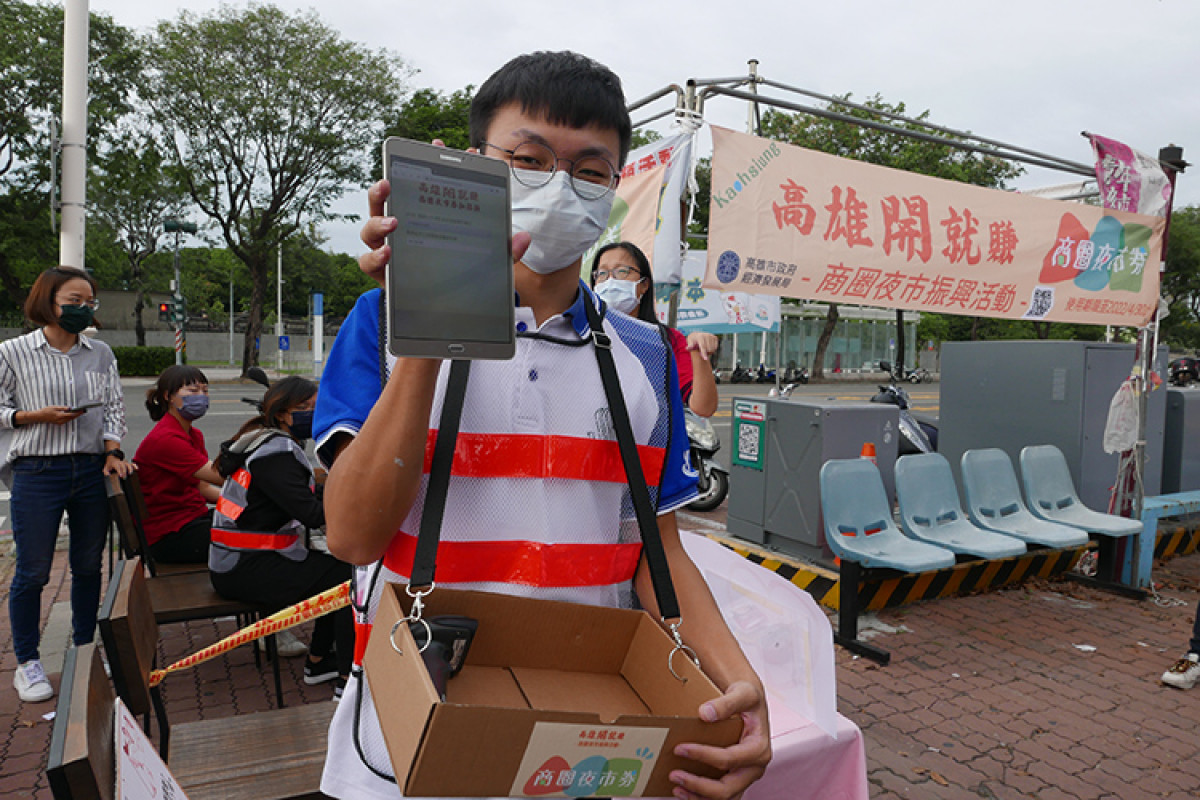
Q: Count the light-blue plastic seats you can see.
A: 4